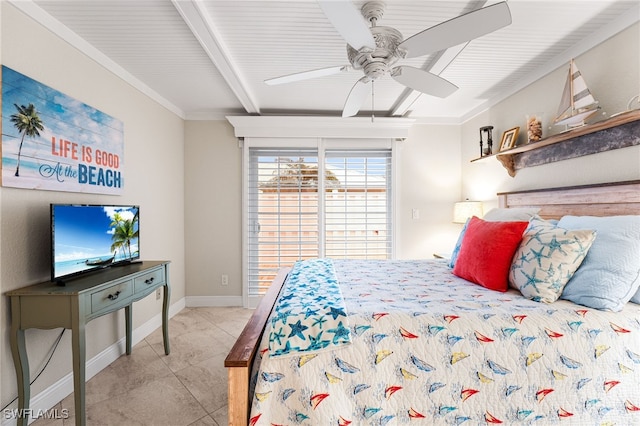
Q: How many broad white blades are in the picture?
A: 5